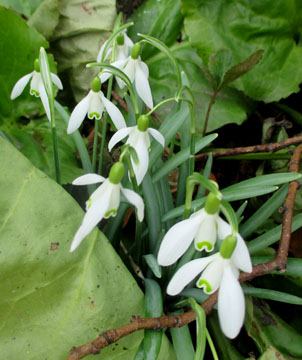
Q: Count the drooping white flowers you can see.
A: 8